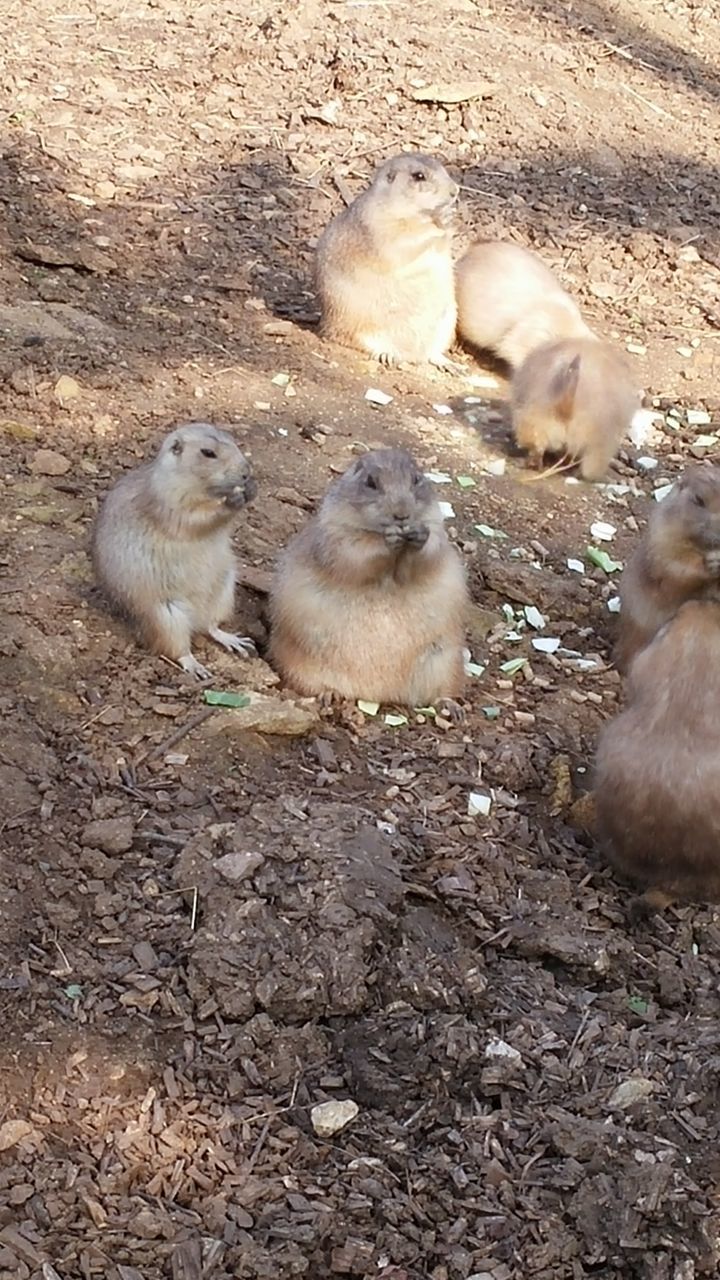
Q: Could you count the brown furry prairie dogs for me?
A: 7